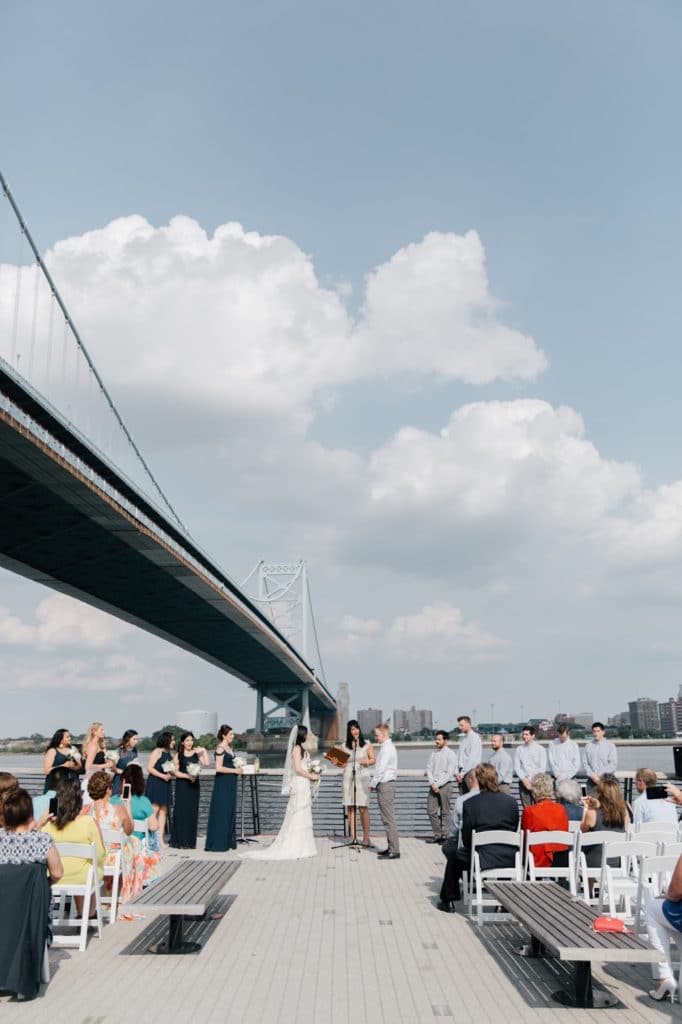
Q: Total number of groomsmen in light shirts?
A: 6